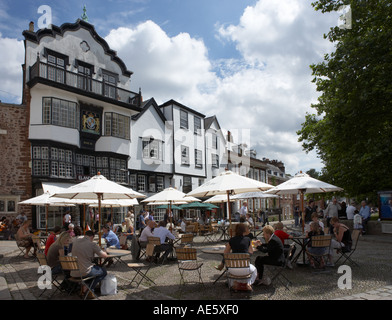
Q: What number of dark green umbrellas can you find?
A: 3